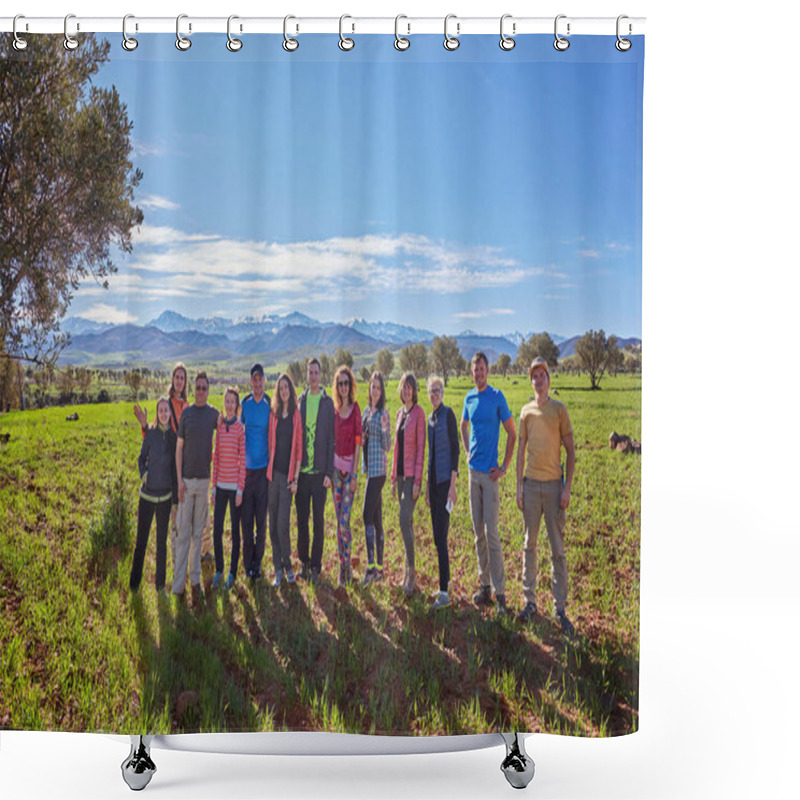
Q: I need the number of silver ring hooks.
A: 12